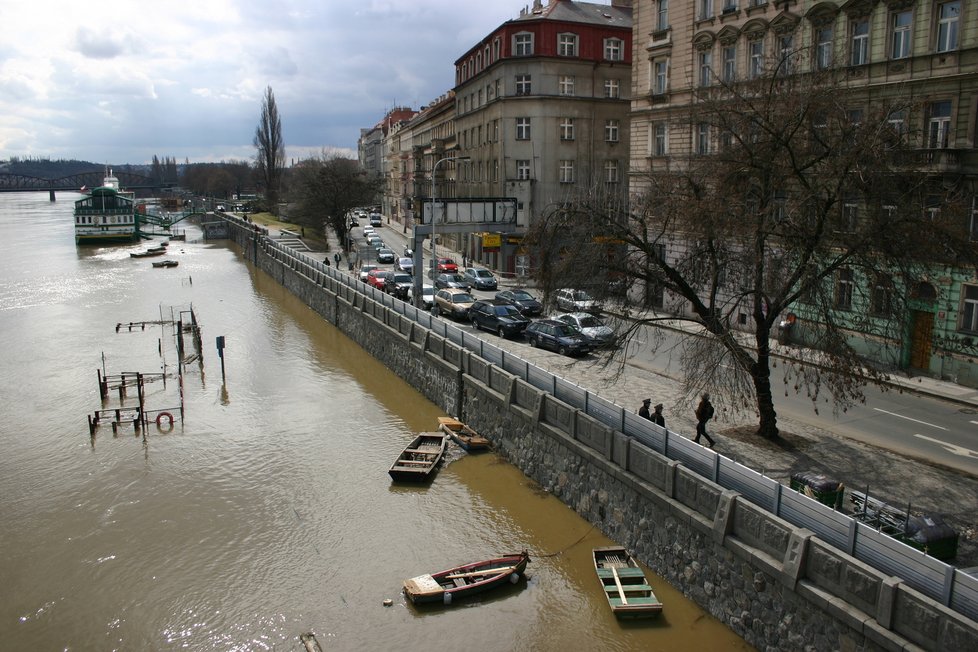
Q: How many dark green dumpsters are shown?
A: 2